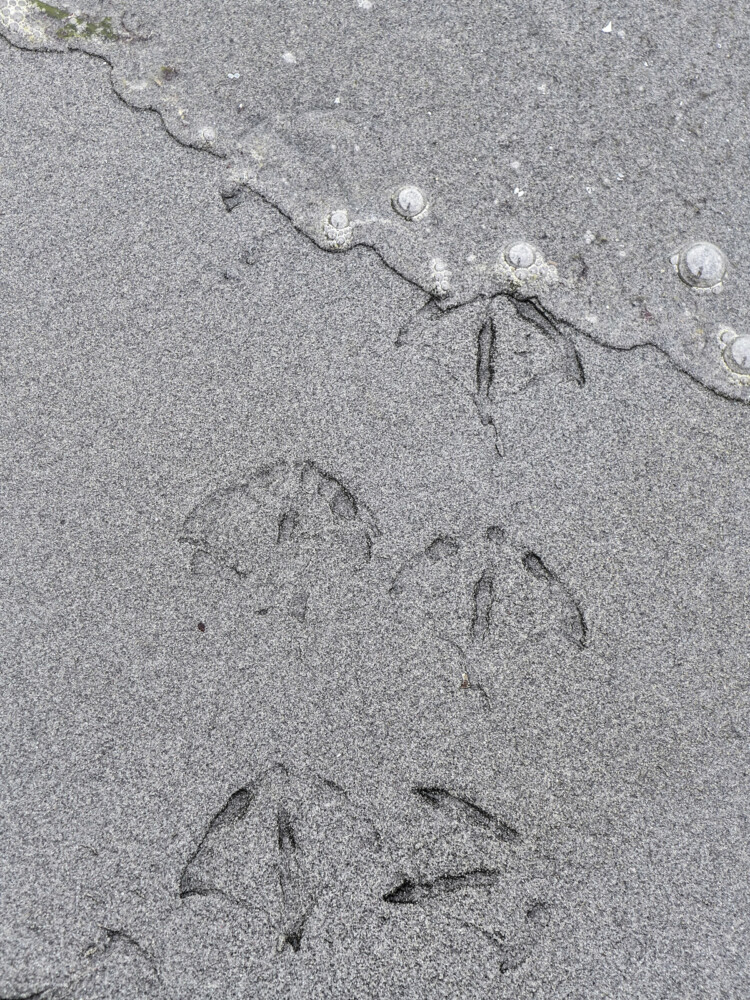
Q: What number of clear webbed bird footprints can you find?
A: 5